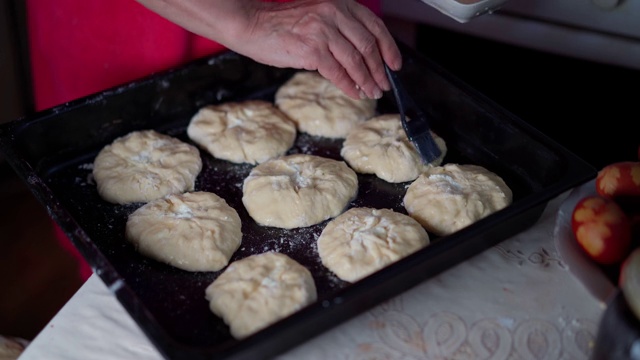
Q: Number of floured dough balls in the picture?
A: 9